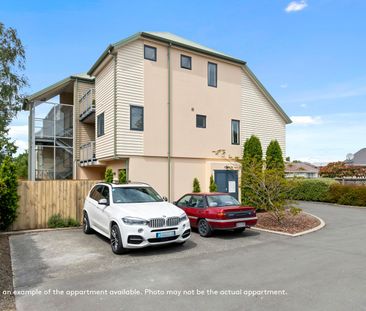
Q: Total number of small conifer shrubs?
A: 4